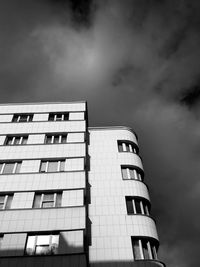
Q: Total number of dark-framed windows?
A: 13